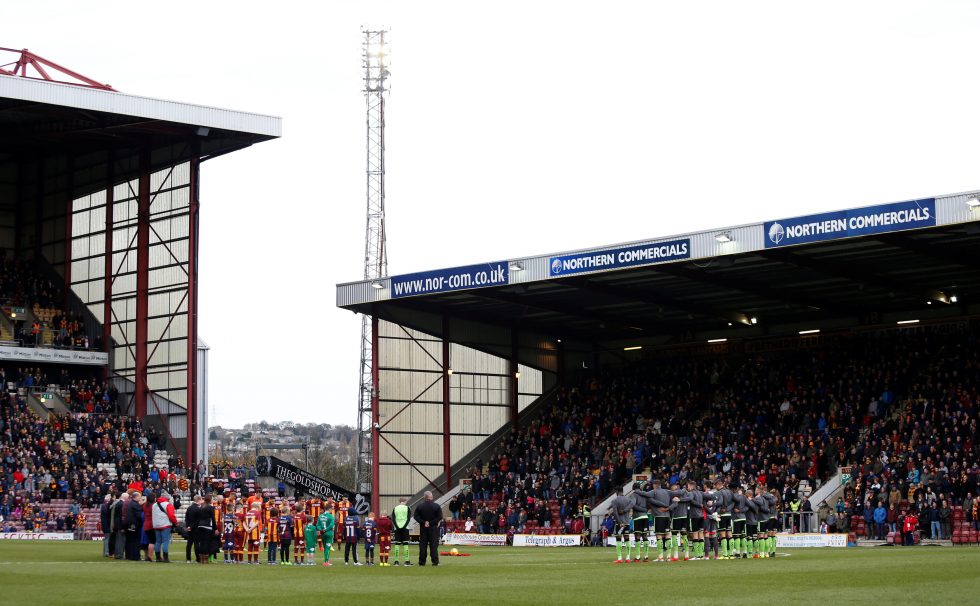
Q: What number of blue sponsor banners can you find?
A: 3